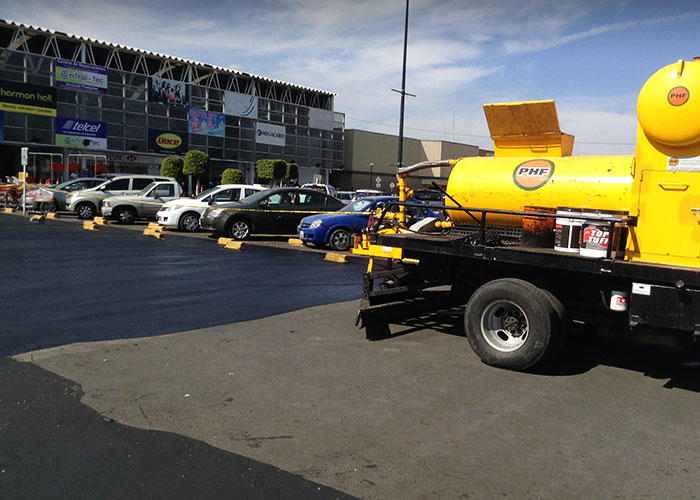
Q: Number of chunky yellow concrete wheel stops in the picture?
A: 11